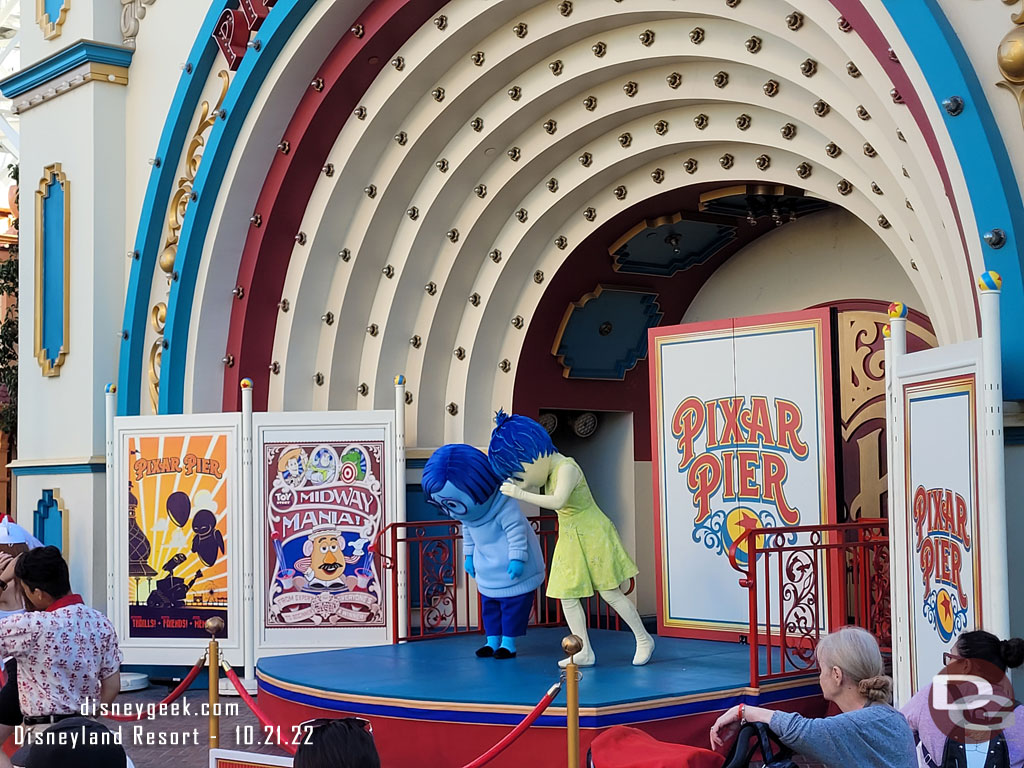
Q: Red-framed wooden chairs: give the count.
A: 0